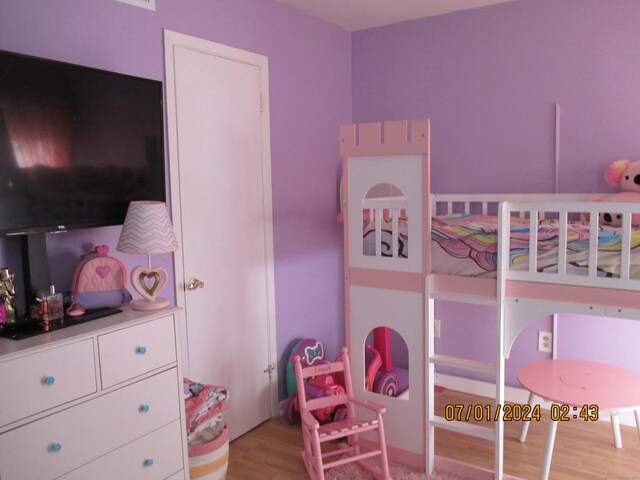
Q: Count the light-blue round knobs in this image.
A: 5